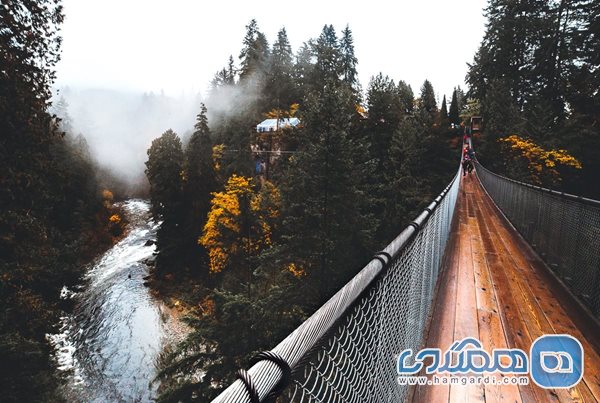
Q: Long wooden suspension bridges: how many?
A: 1